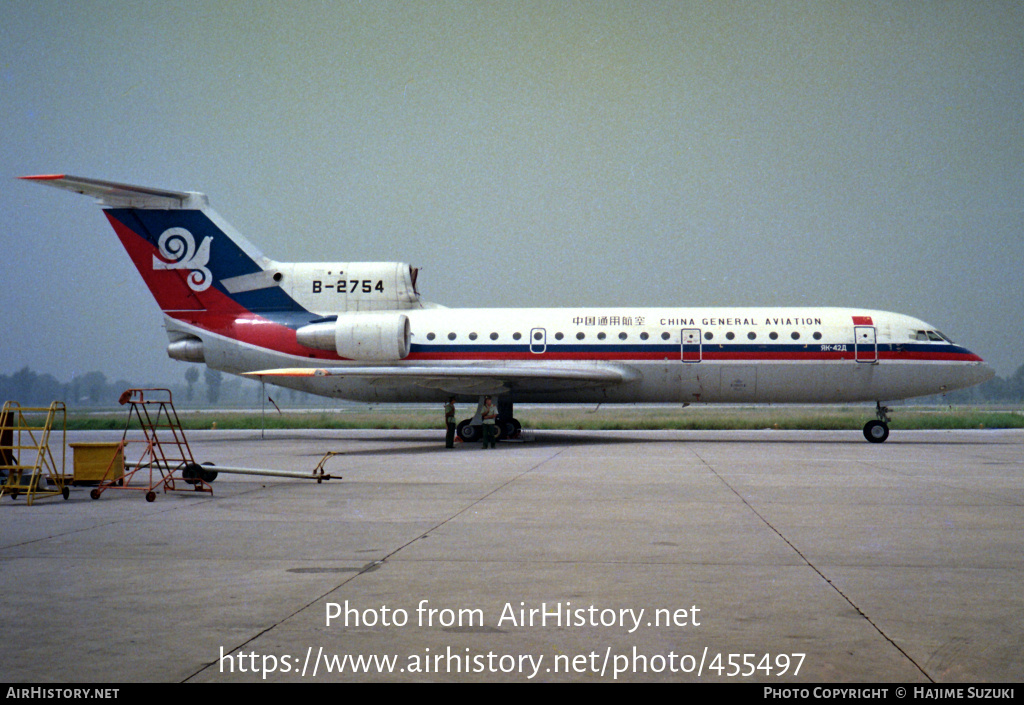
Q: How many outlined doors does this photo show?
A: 3